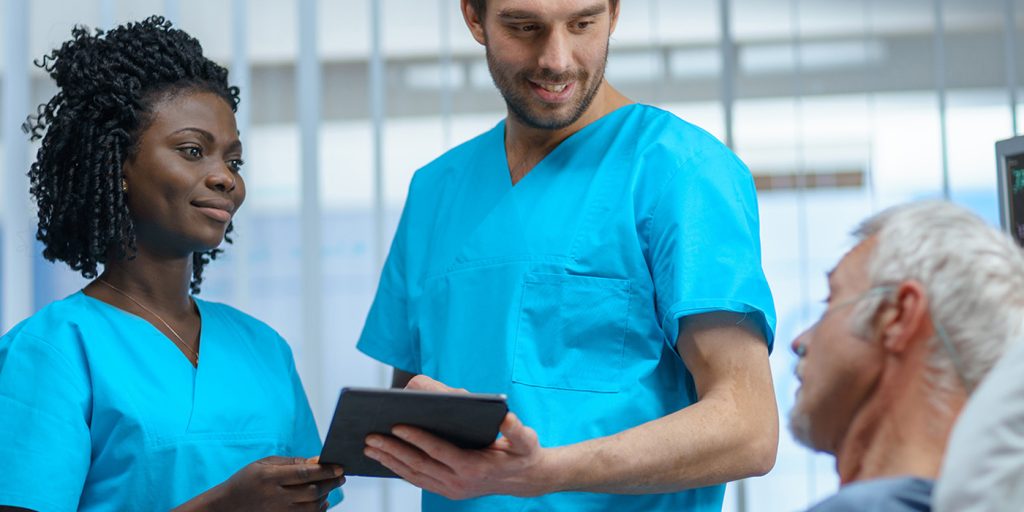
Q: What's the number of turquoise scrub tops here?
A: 2